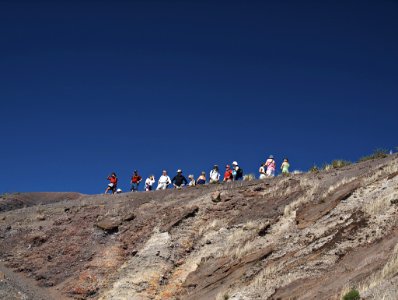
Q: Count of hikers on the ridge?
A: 14